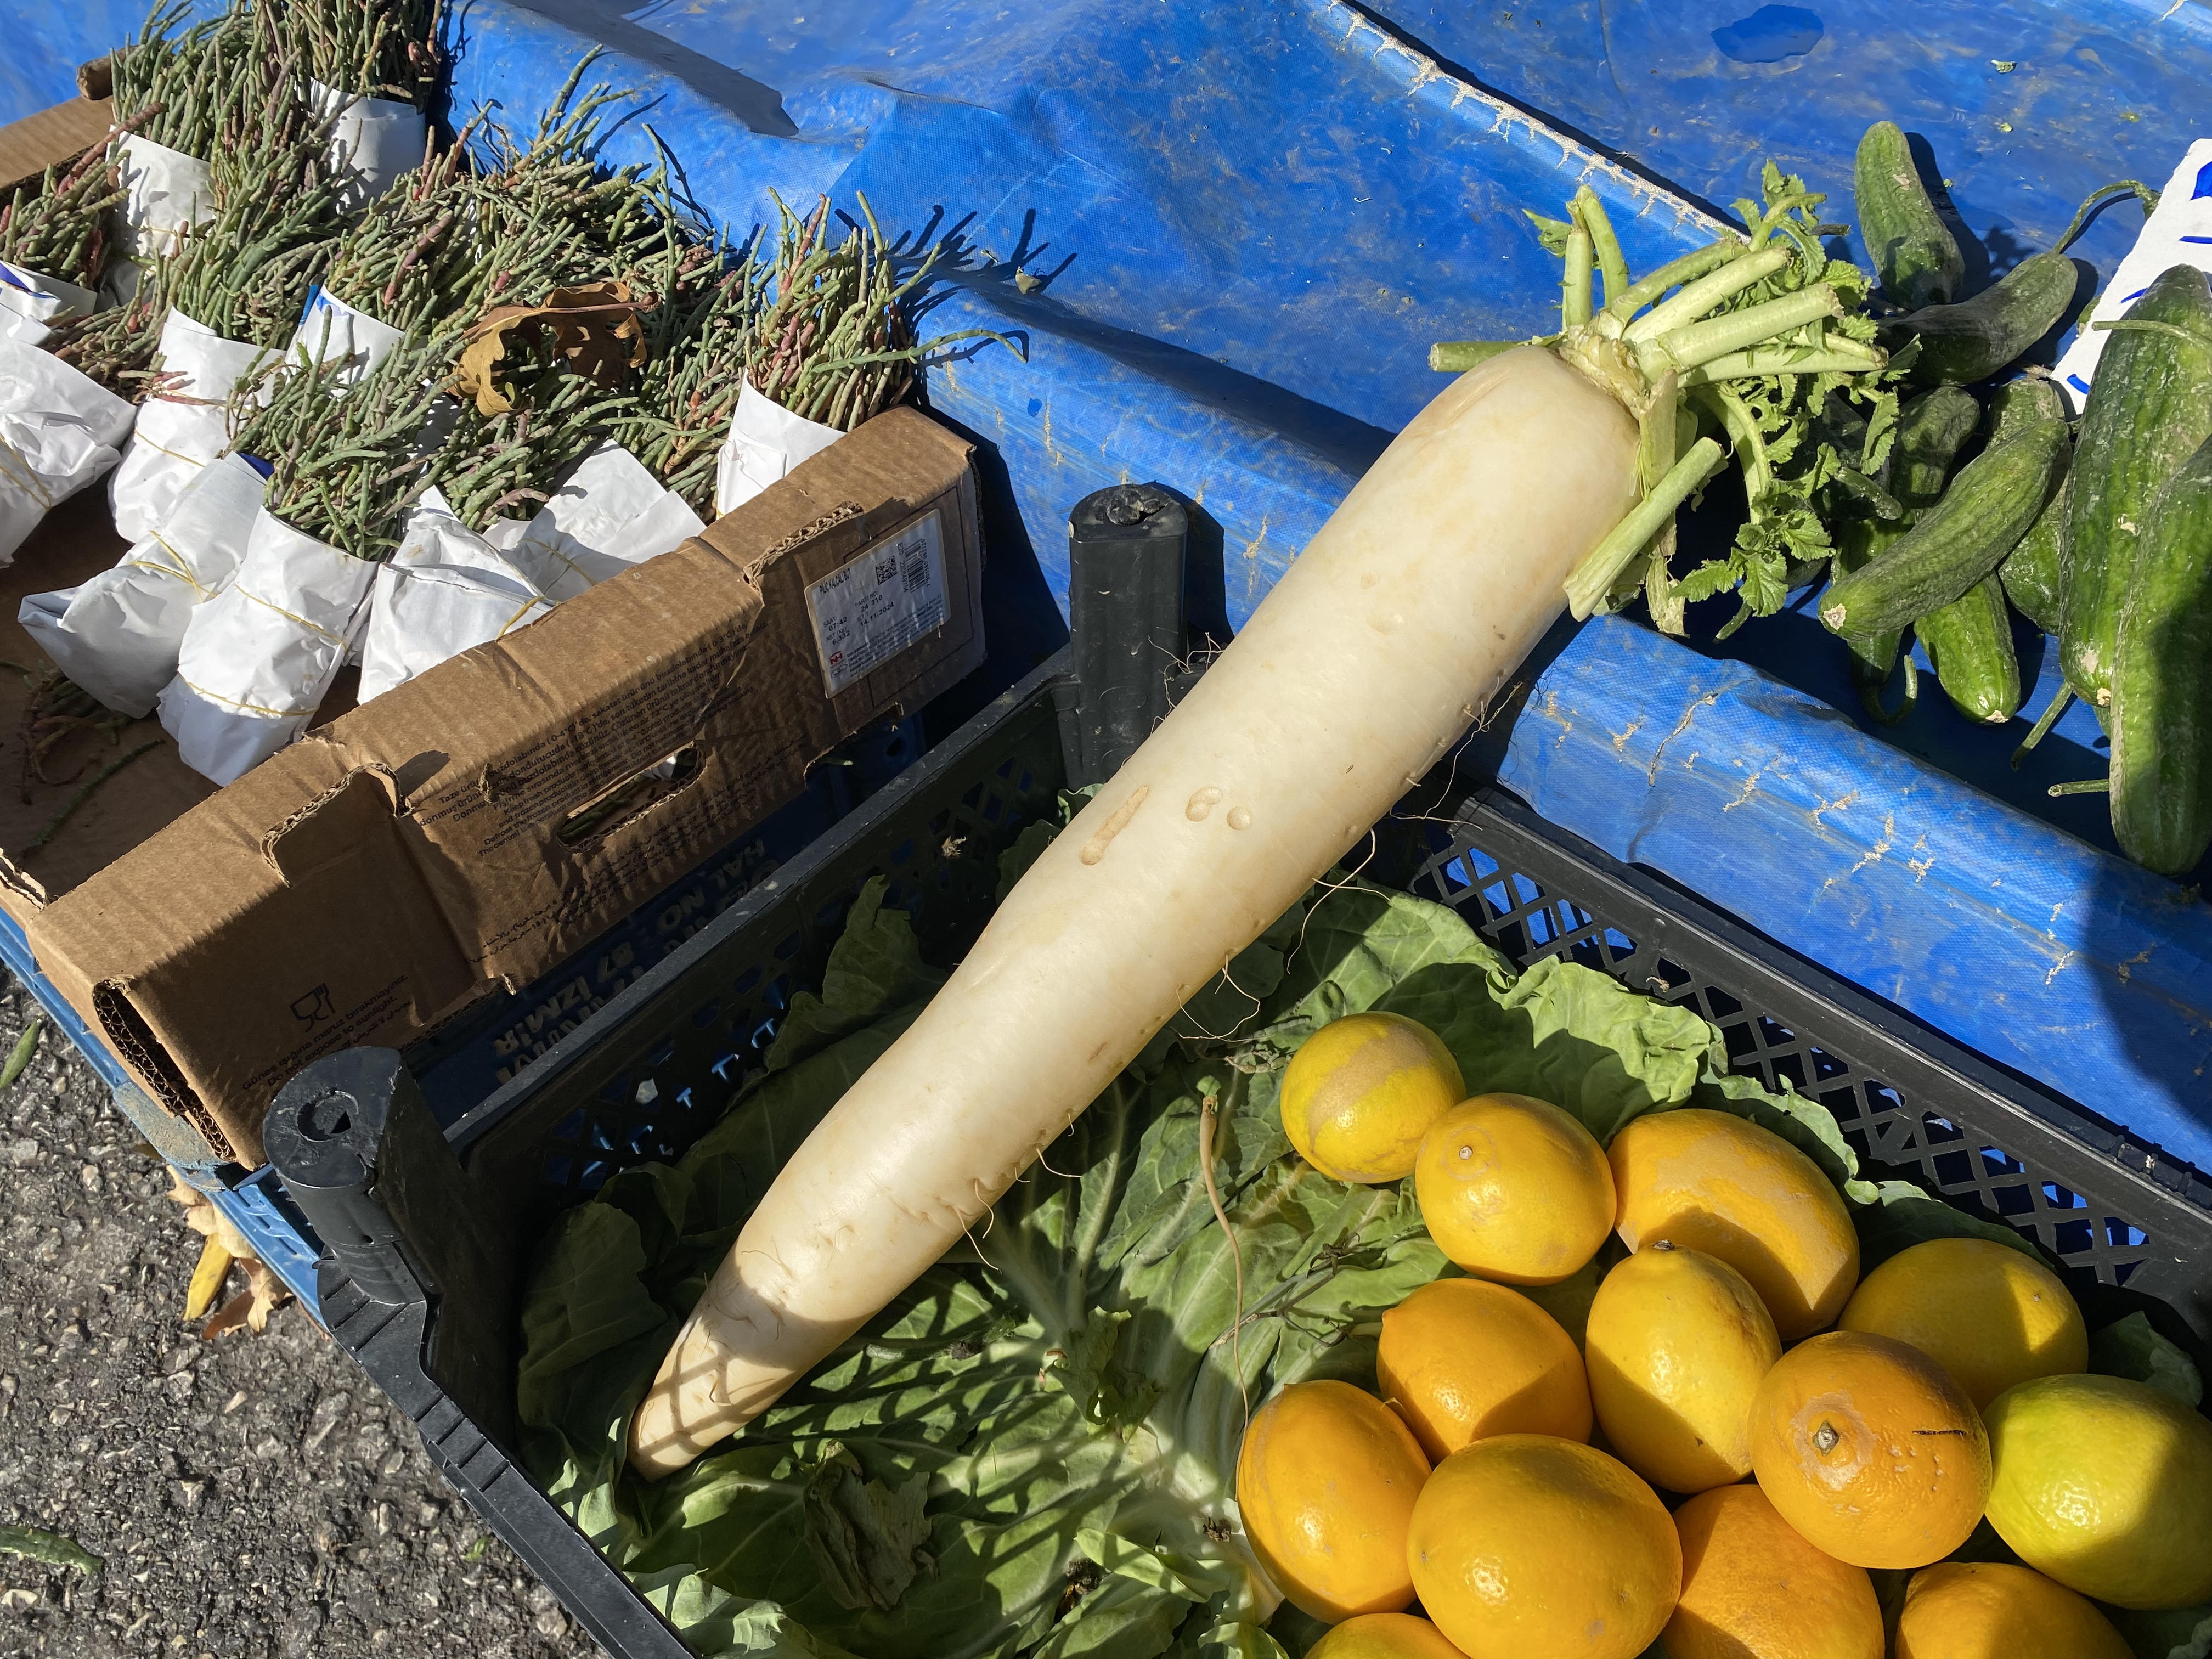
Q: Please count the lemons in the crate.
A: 13